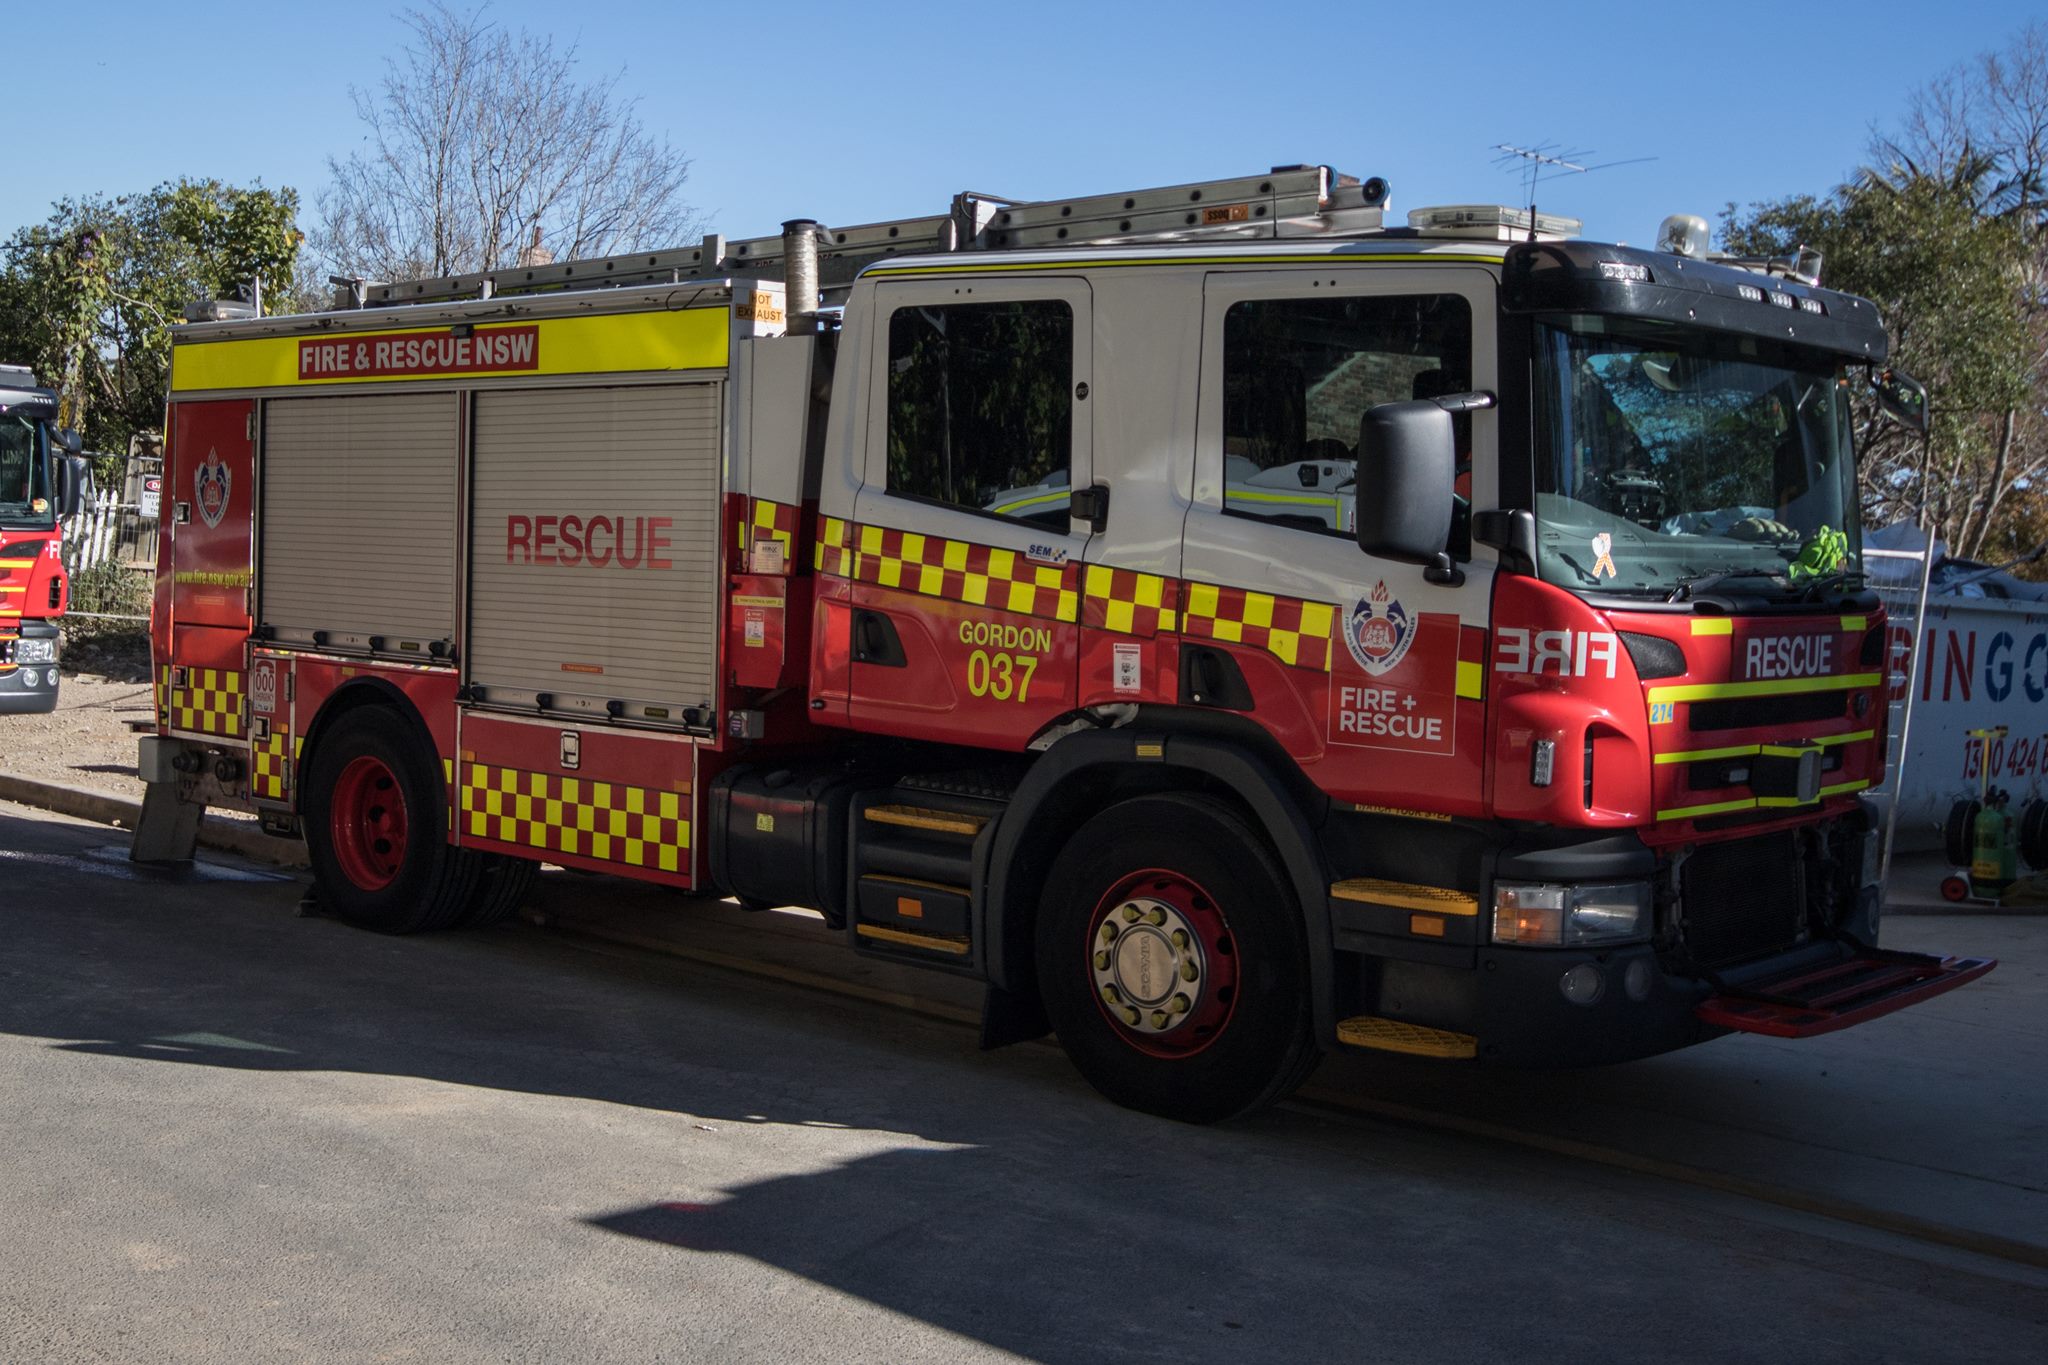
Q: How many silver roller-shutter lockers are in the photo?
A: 2